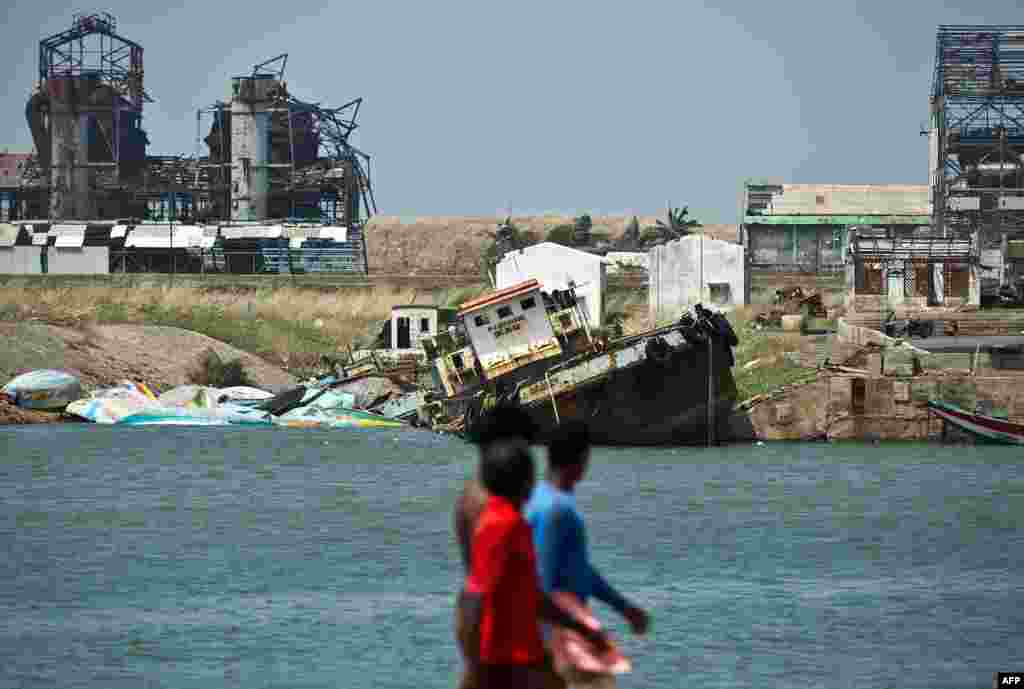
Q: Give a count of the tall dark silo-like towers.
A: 2